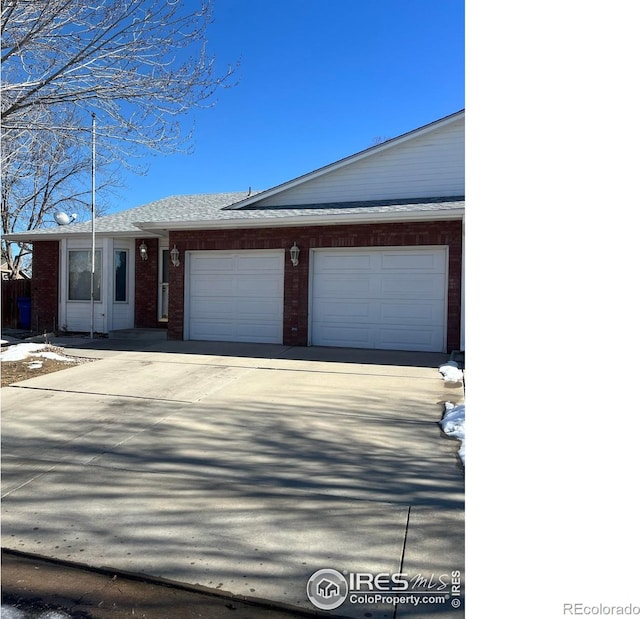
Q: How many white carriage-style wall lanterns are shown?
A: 3